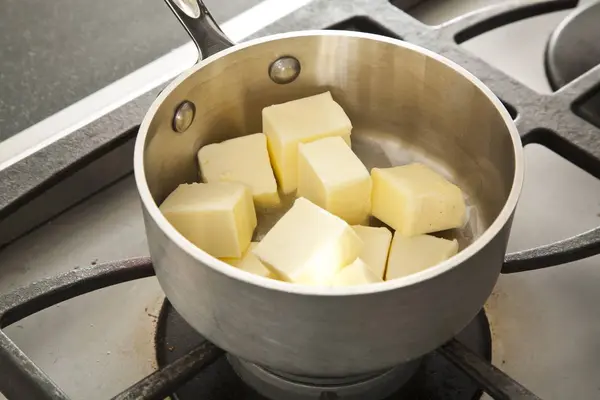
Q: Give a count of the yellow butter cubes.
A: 10